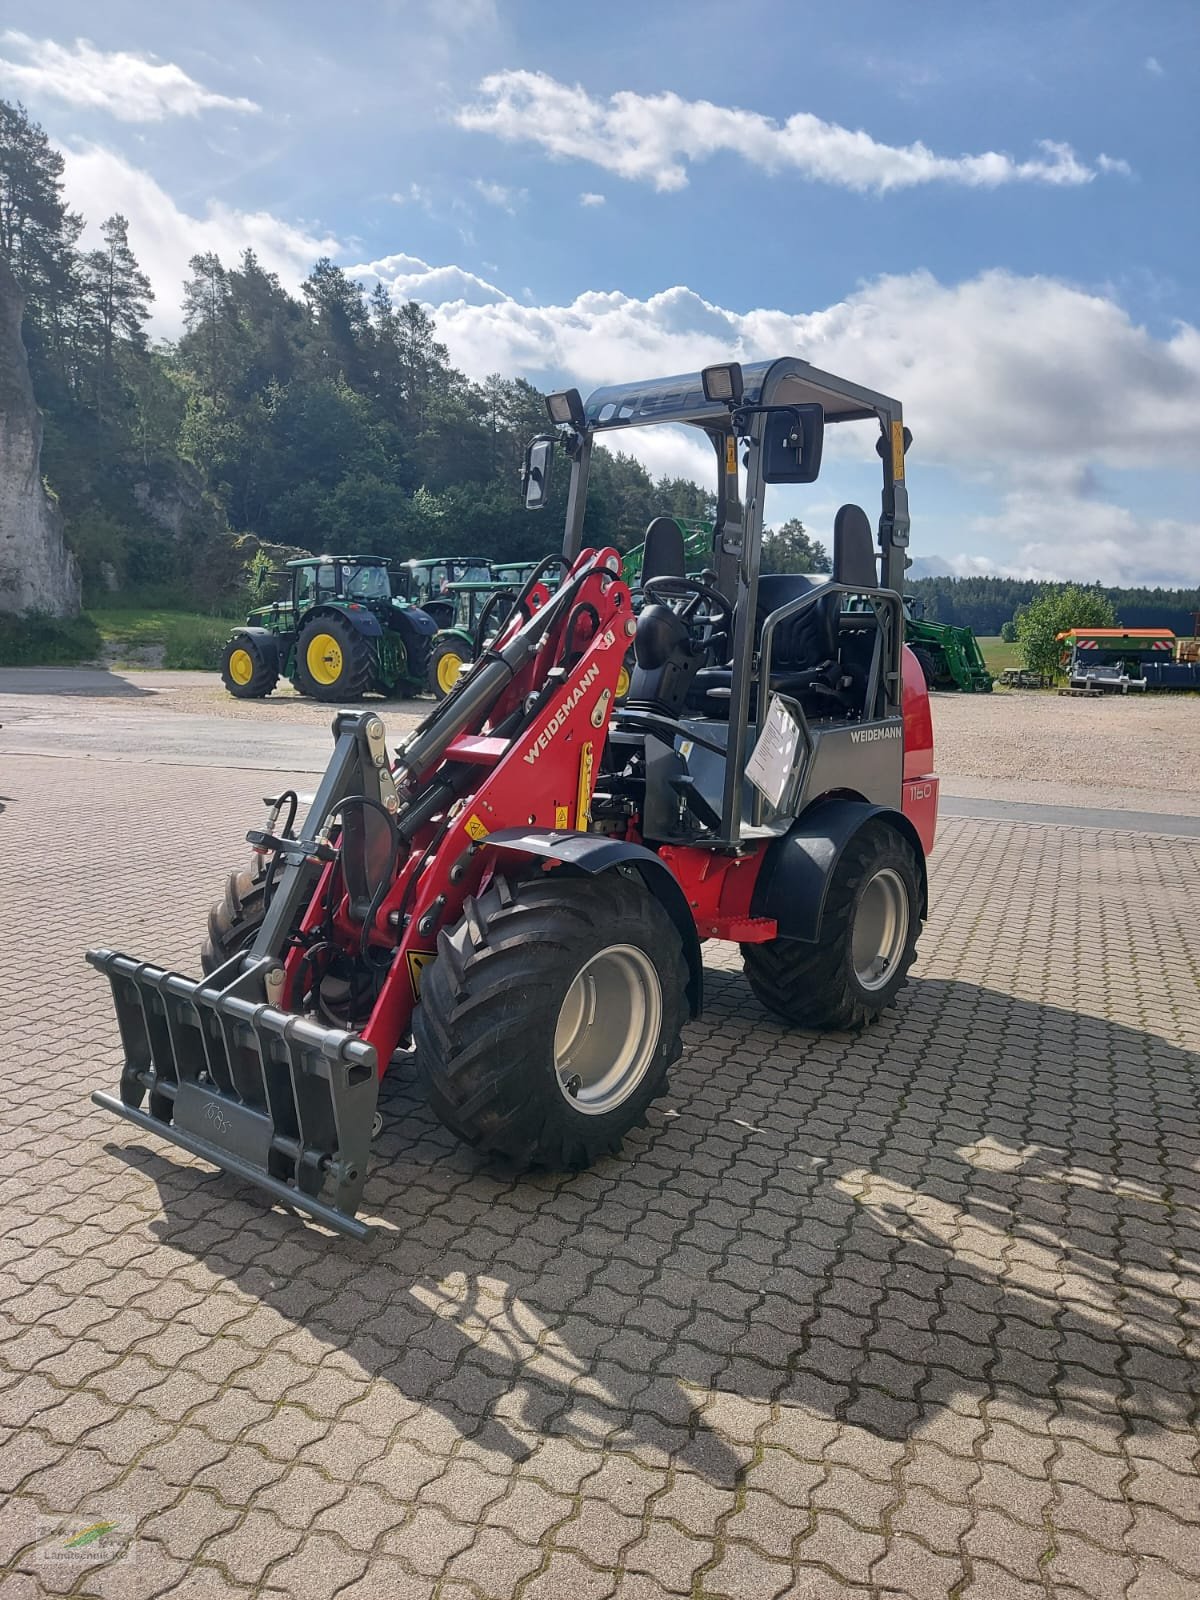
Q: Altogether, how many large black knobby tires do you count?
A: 3